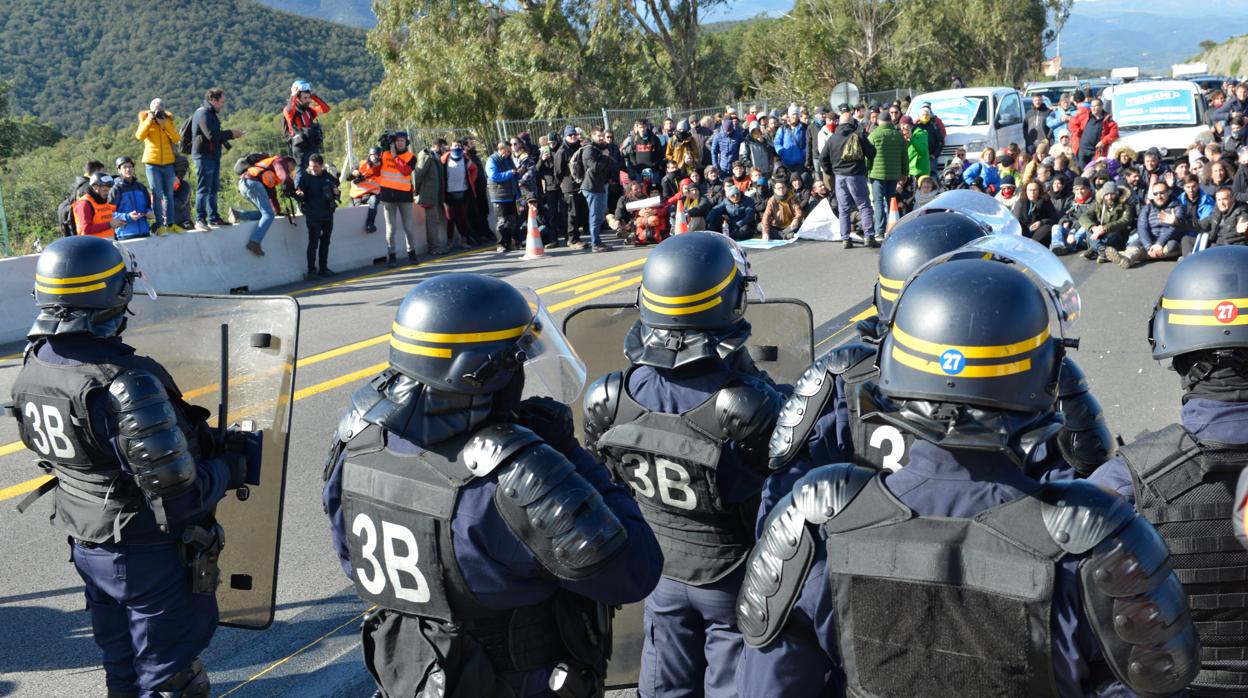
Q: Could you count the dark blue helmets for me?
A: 6